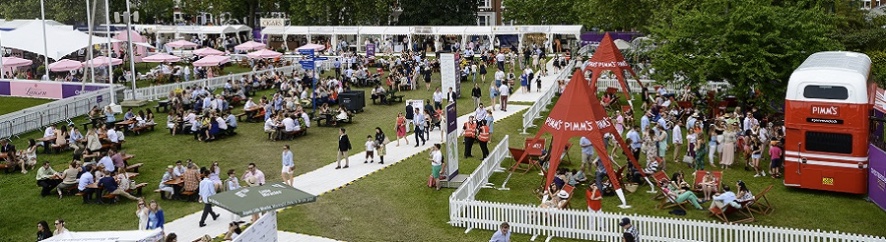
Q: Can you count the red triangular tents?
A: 2